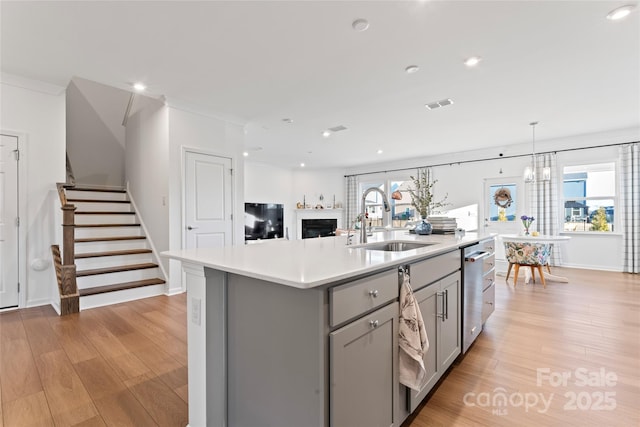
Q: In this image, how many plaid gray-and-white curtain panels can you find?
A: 4